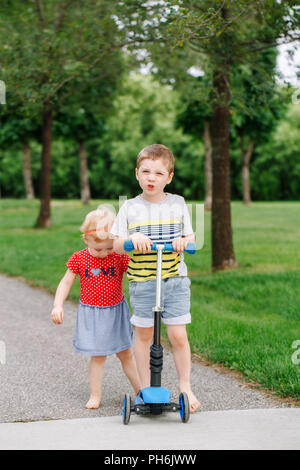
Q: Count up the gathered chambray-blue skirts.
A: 1